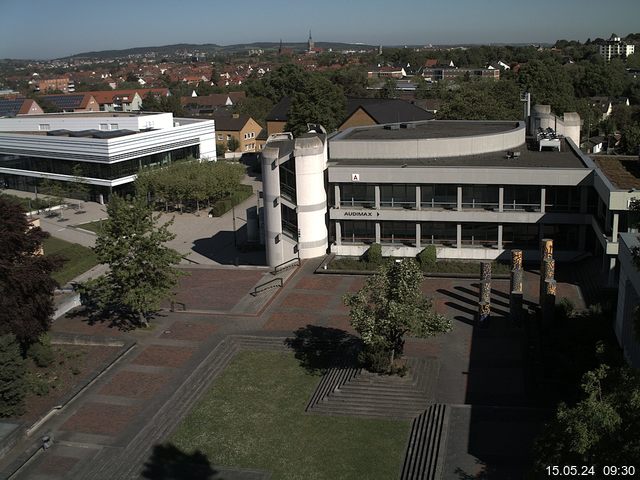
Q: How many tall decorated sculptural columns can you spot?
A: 3